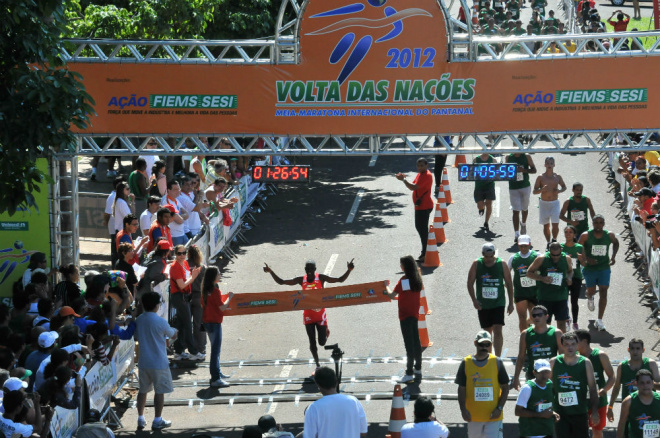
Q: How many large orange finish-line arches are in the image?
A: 1